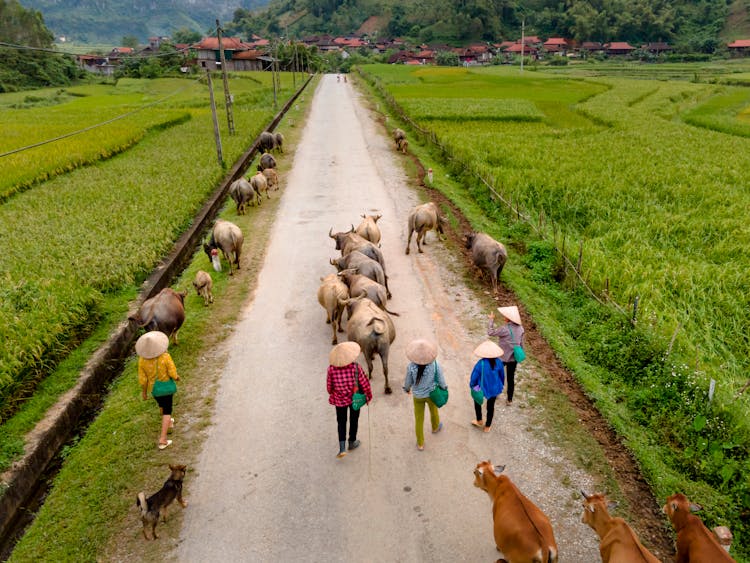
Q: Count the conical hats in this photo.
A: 5